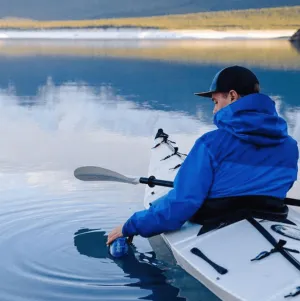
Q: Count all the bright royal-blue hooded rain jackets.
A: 1